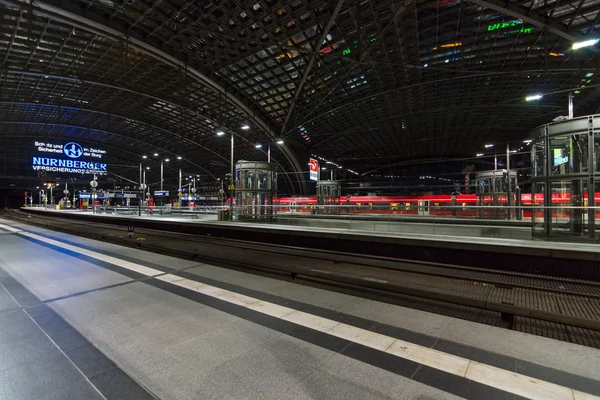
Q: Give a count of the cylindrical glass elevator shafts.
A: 4